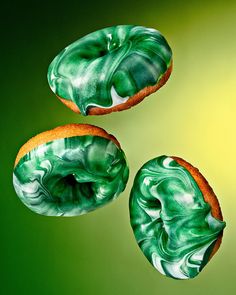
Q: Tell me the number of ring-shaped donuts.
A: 3